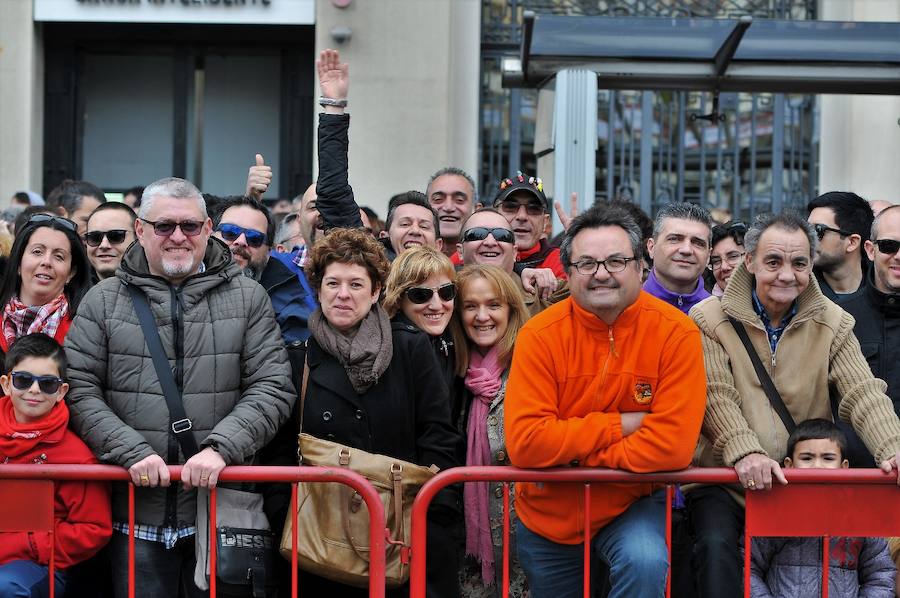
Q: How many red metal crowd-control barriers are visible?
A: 2